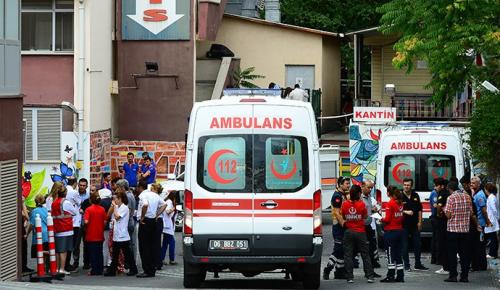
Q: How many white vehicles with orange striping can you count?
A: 2